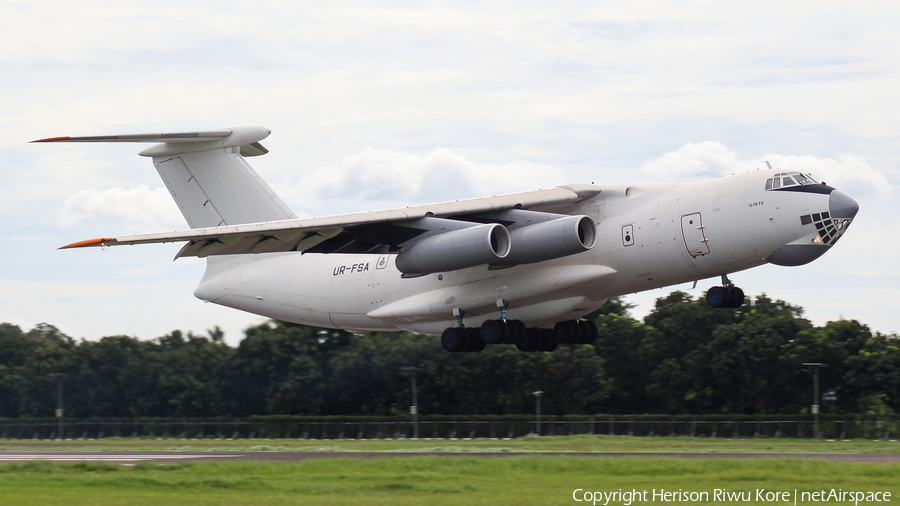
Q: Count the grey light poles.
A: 4